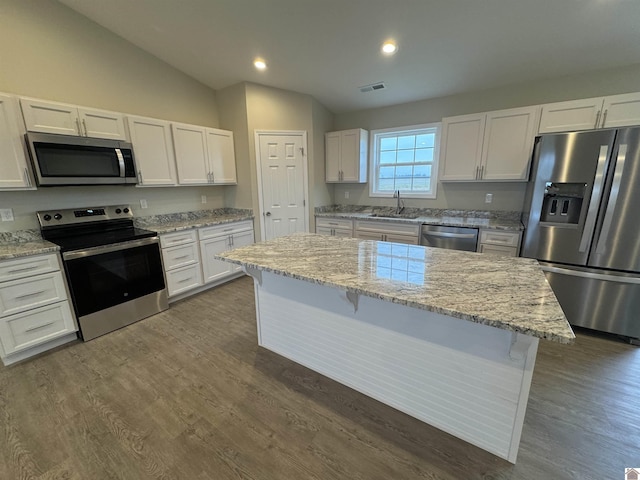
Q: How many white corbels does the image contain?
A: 3